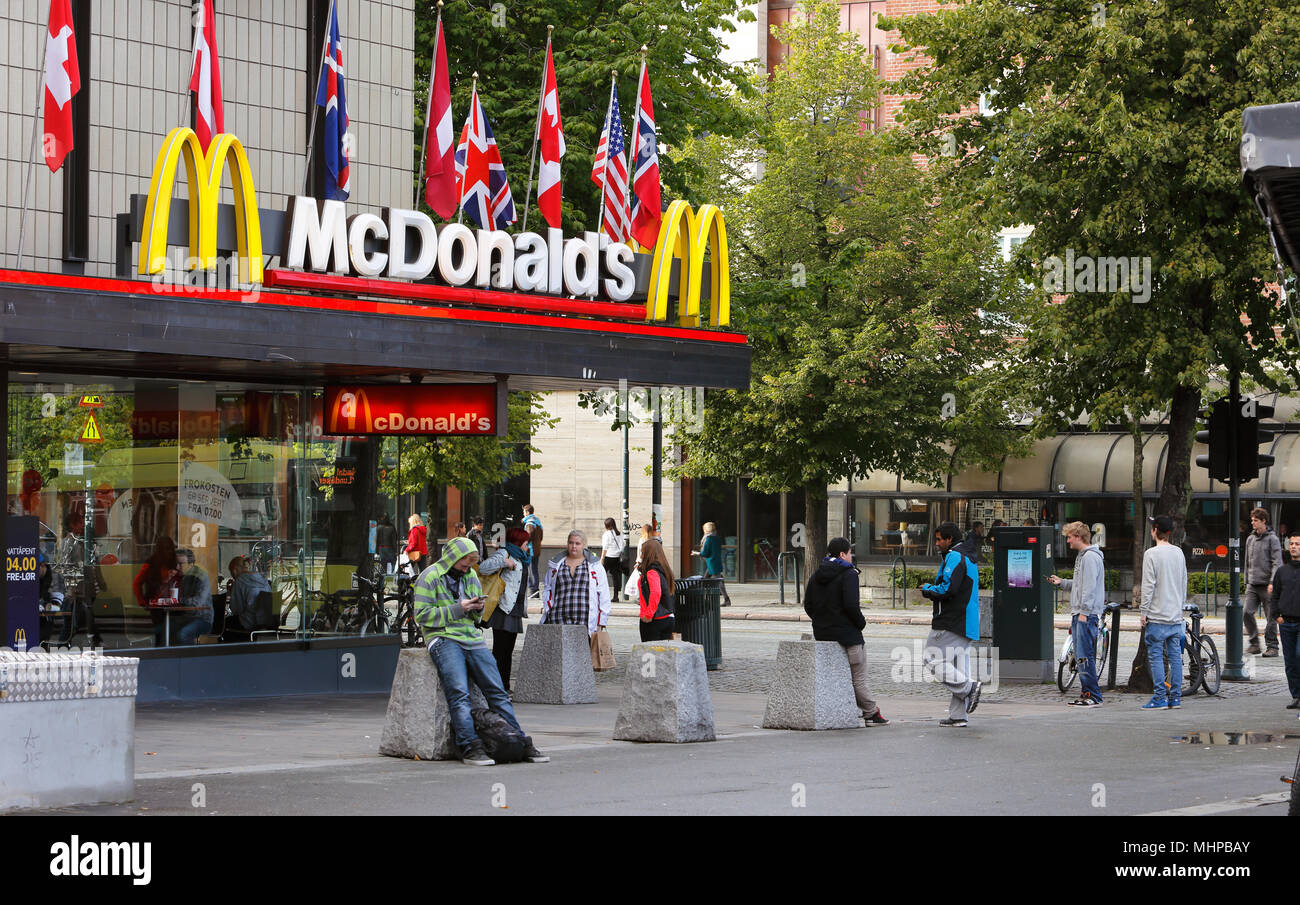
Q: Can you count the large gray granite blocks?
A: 4